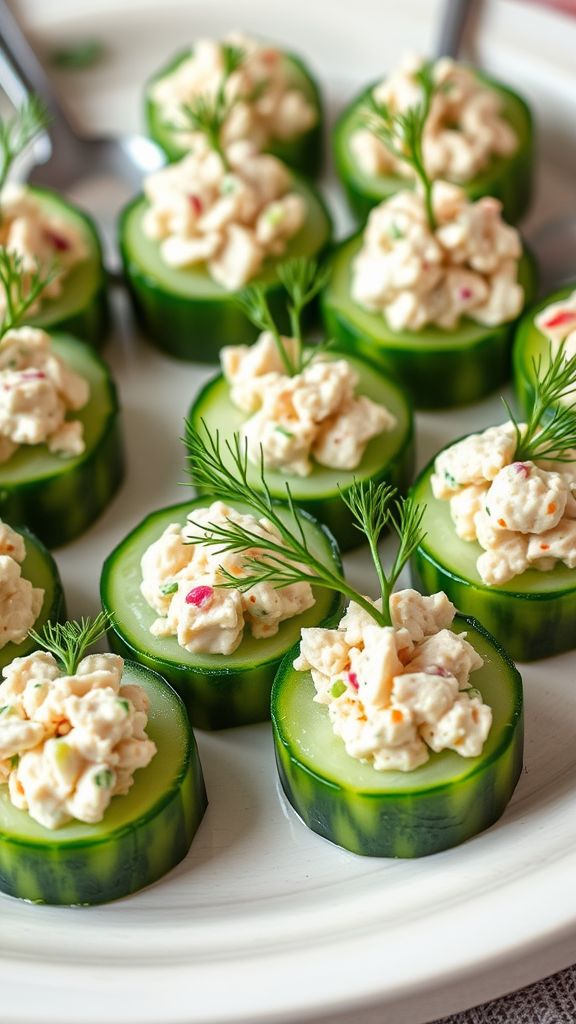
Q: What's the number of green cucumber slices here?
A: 13